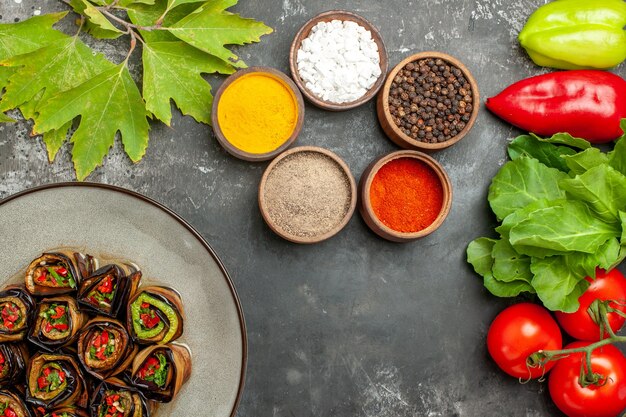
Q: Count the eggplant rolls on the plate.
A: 12